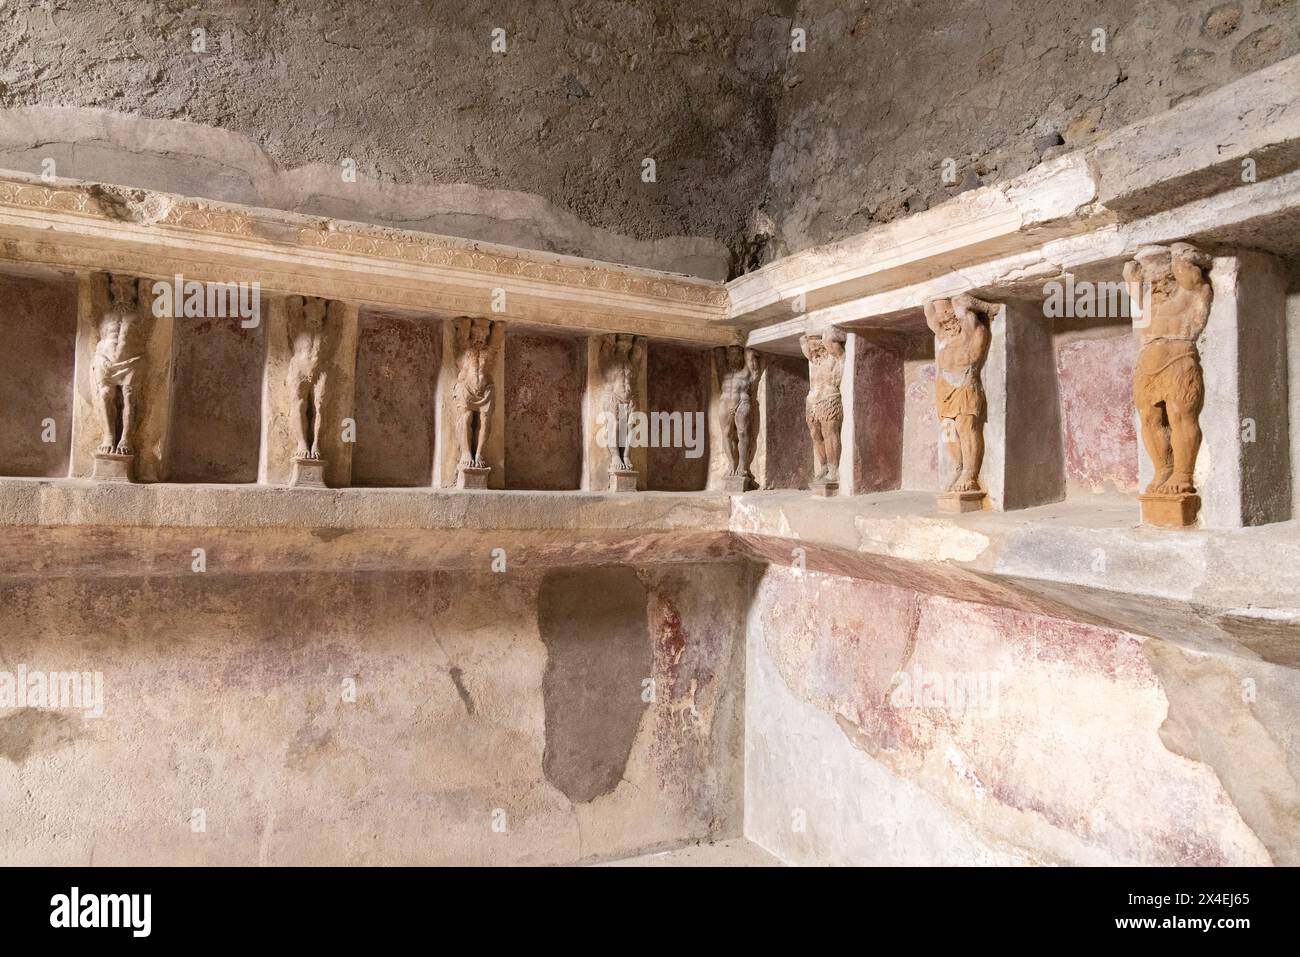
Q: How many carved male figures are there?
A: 8